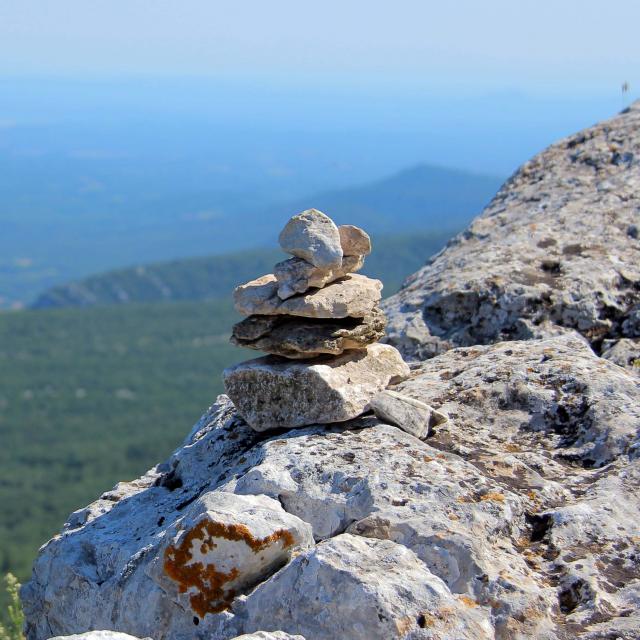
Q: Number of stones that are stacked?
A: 6